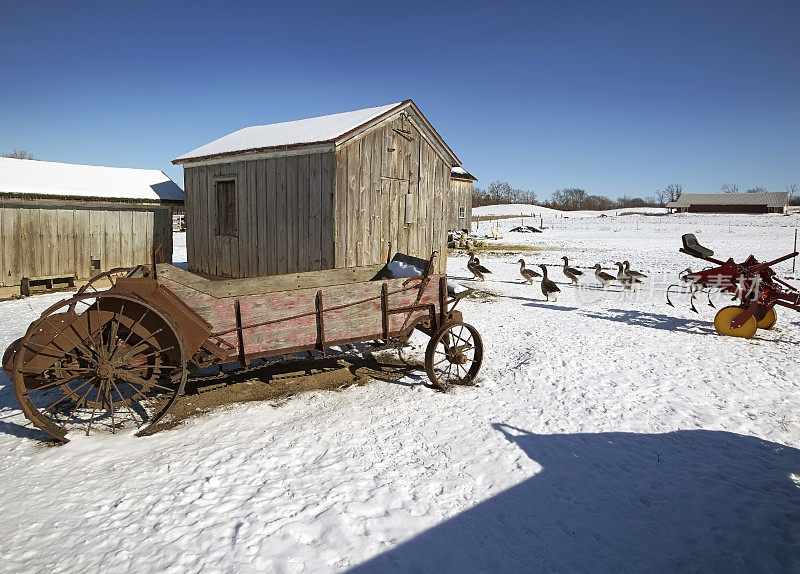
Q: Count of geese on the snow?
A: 8